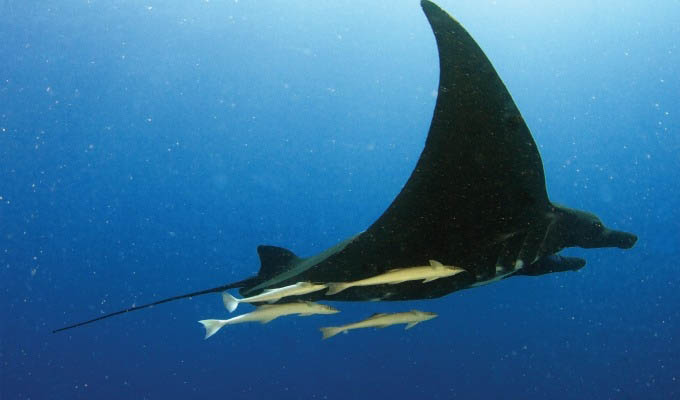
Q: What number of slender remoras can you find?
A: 4